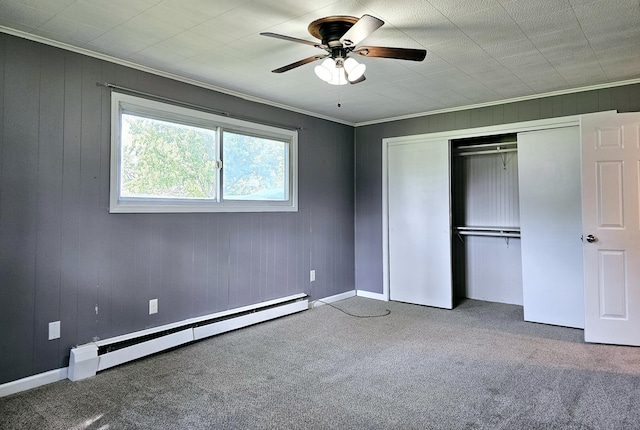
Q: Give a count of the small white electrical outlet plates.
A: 3